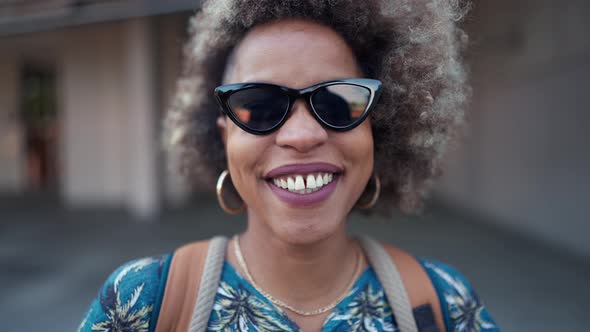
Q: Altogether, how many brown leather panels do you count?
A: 2